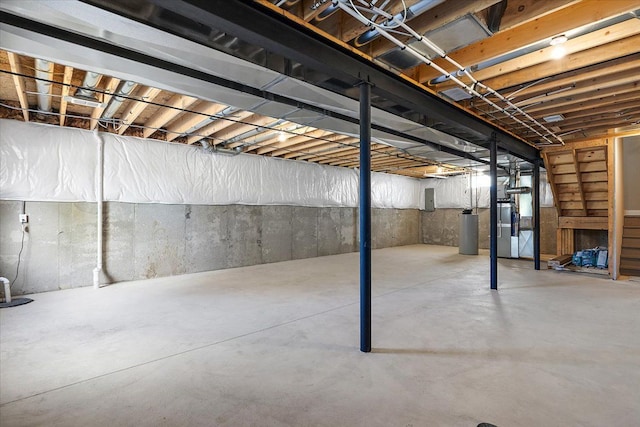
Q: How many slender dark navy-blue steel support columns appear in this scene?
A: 3